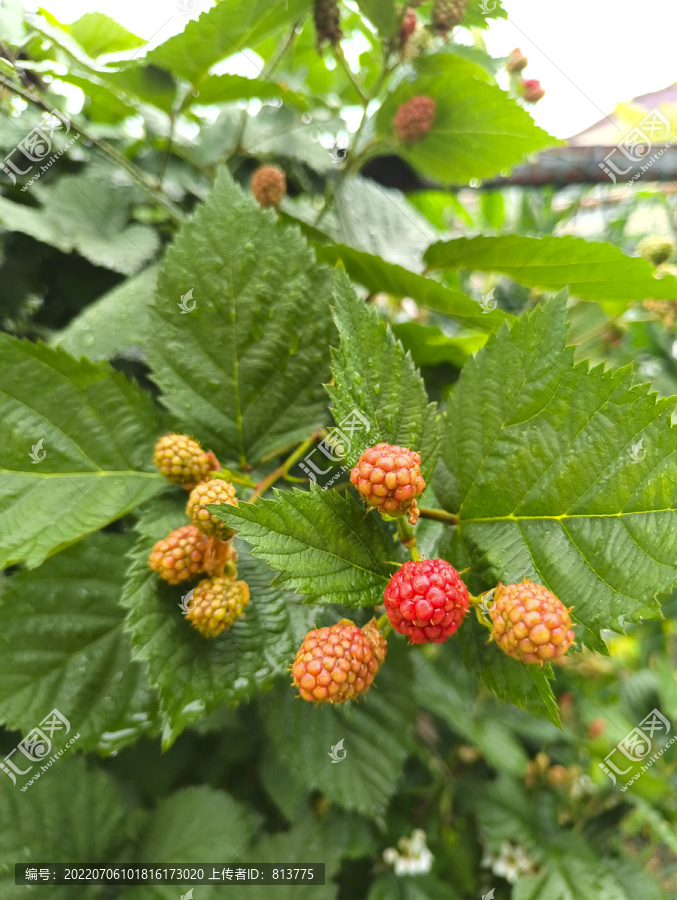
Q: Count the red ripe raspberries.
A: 1